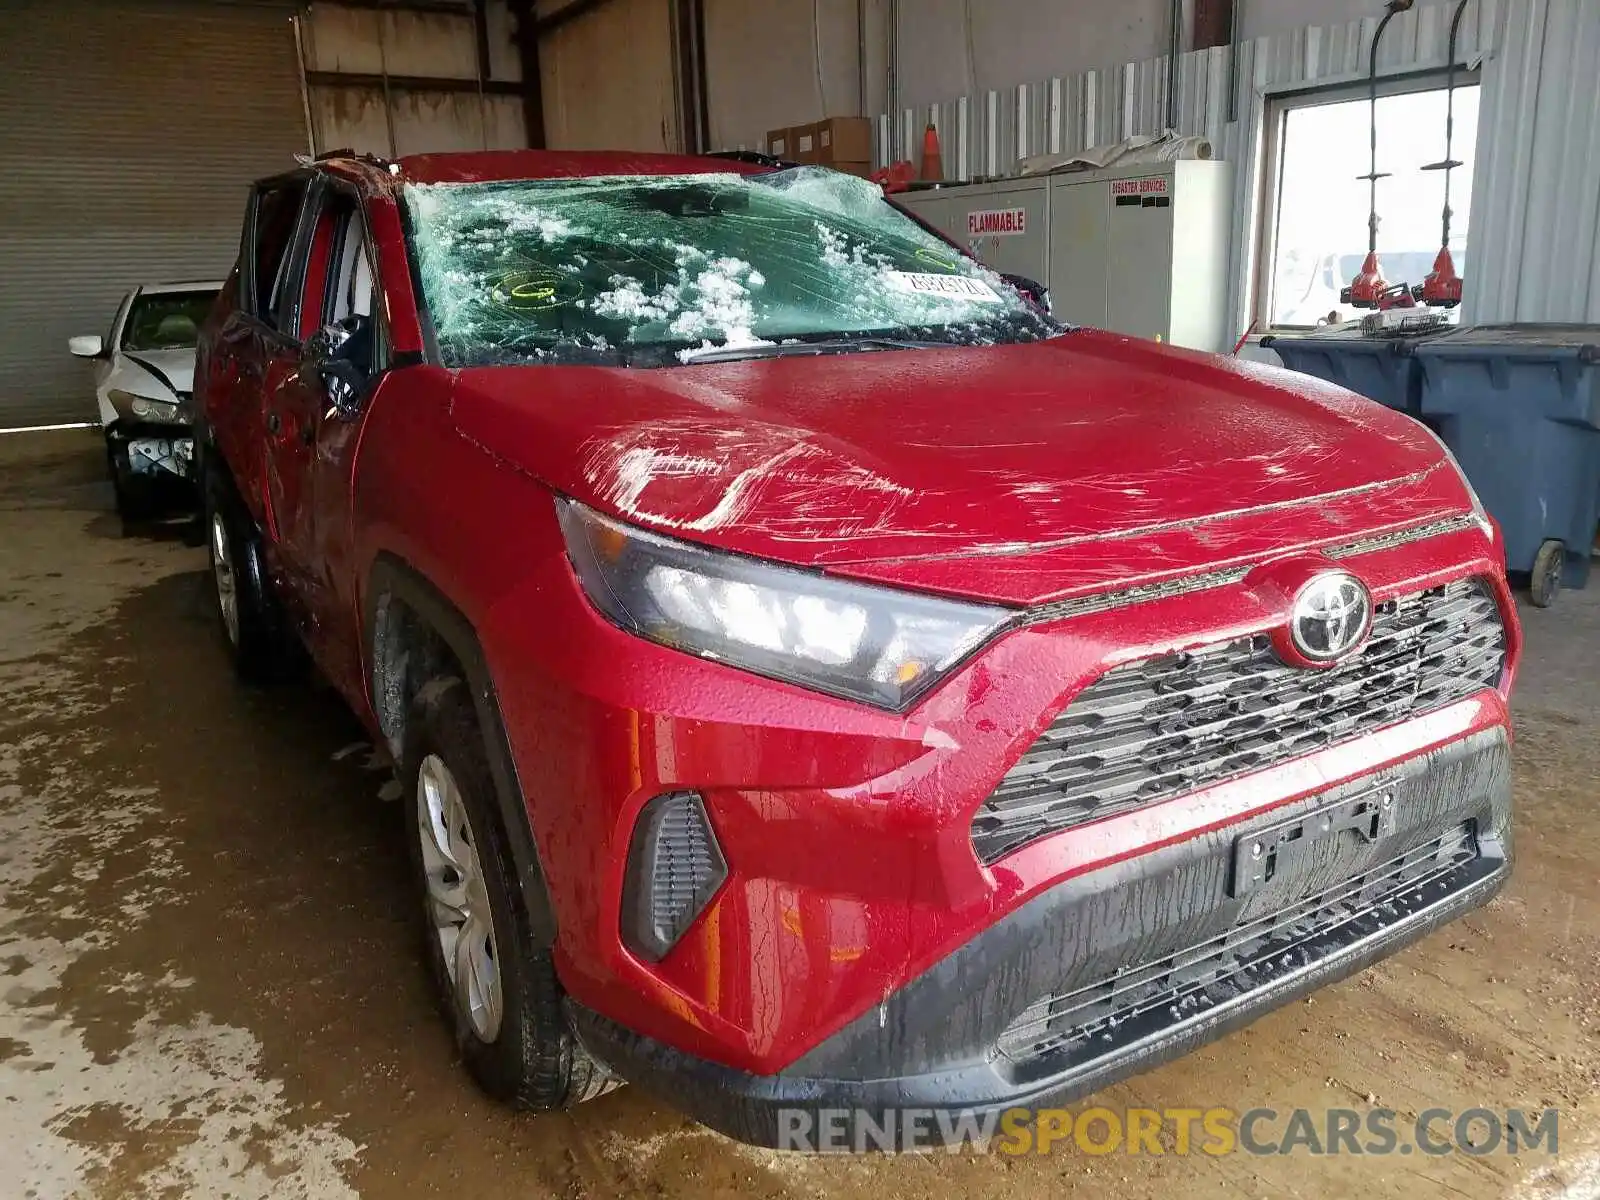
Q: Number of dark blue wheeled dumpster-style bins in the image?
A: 2